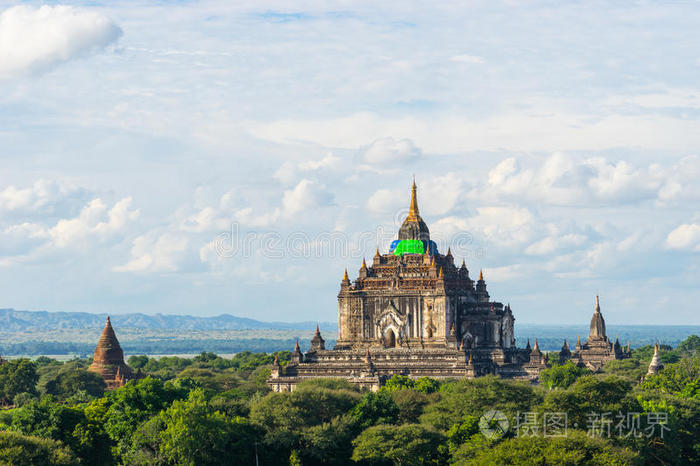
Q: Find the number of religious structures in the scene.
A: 4